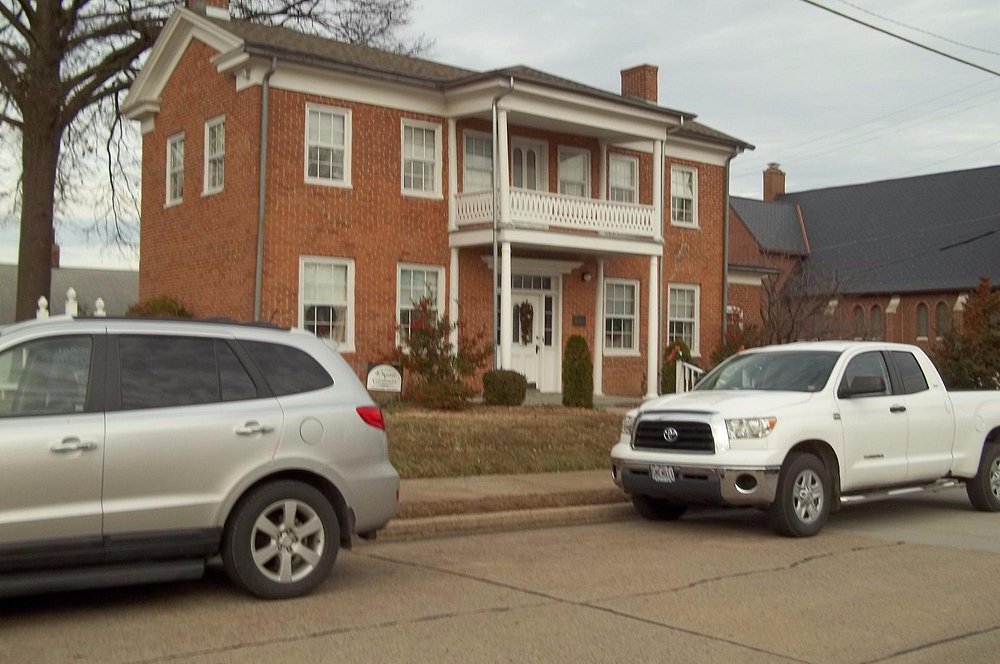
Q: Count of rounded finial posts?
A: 3